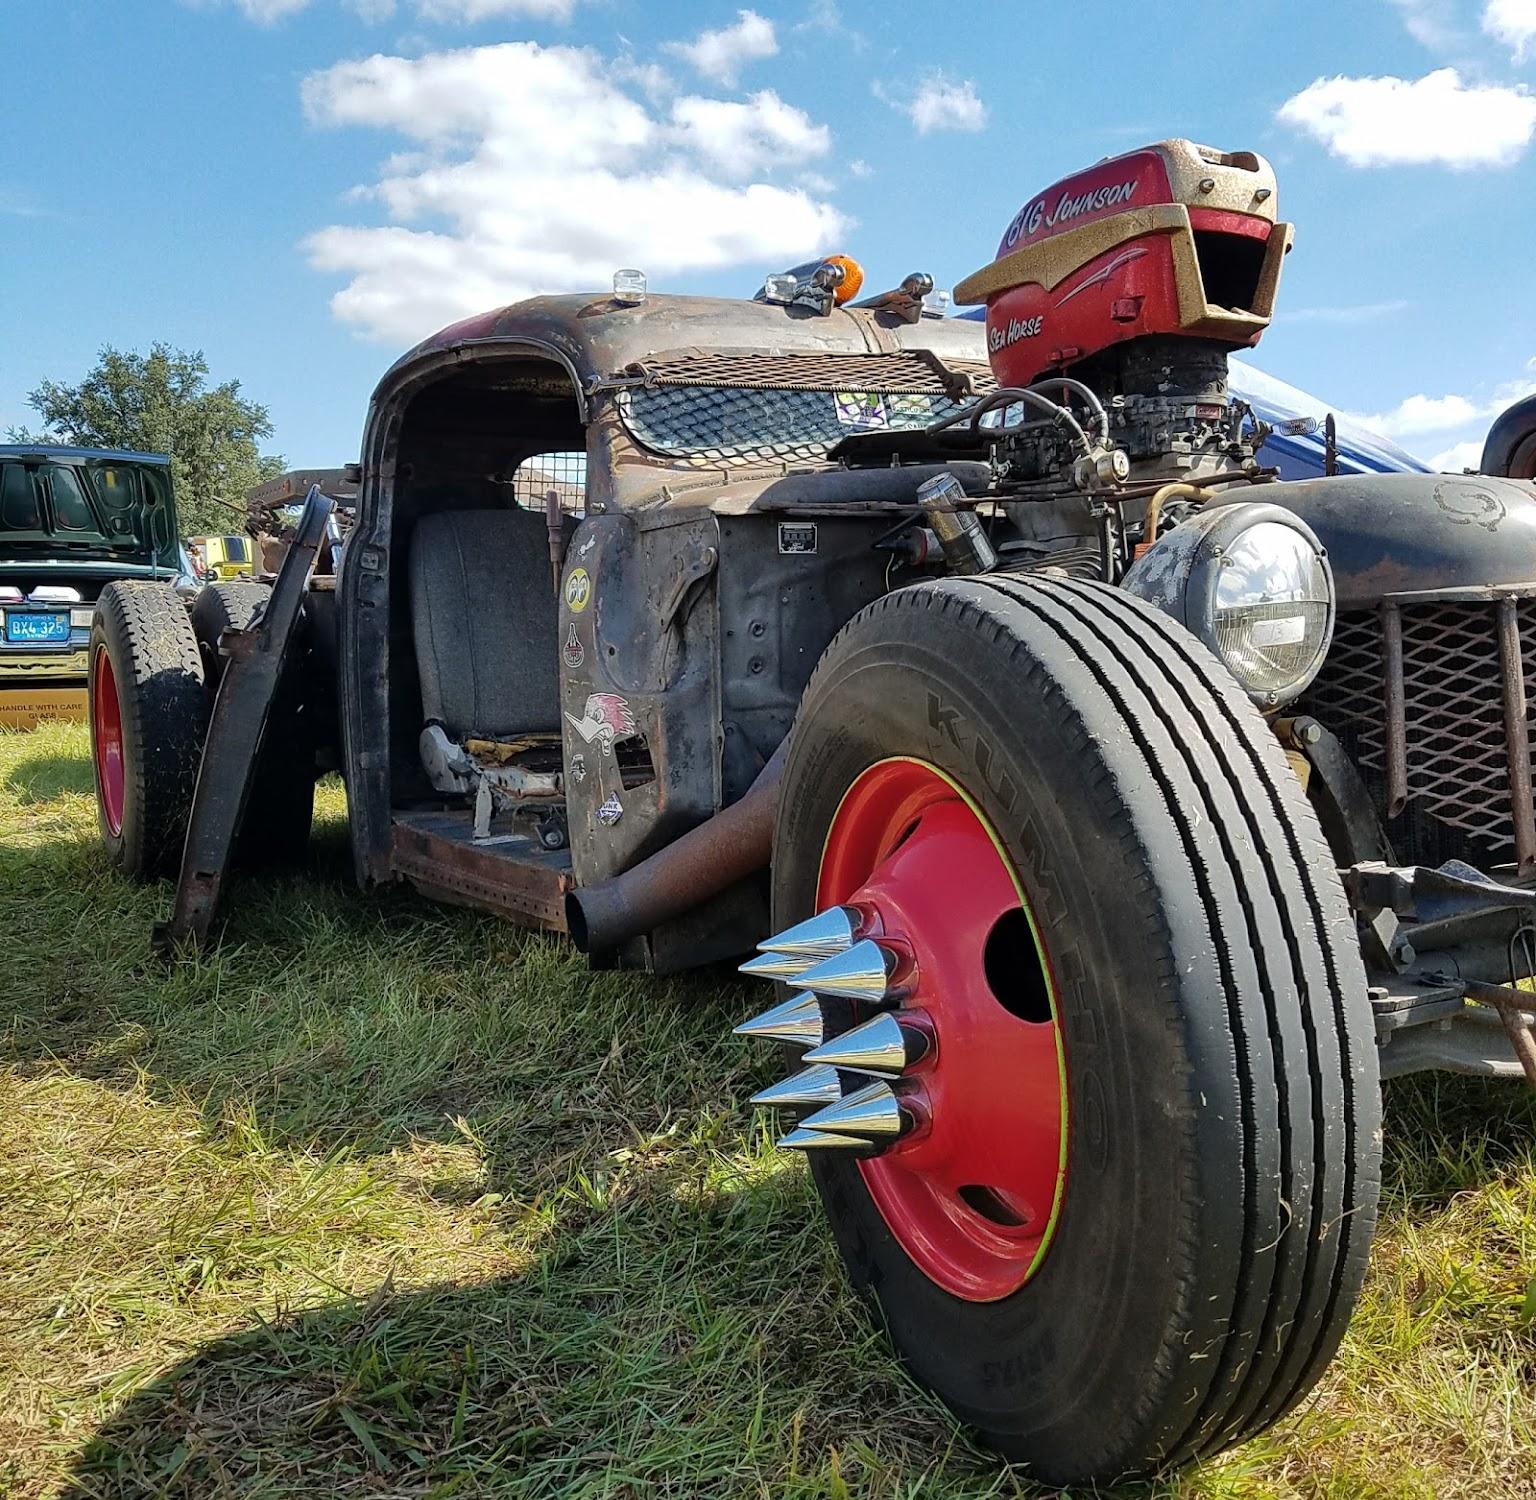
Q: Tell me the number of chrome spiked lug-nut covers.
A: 8